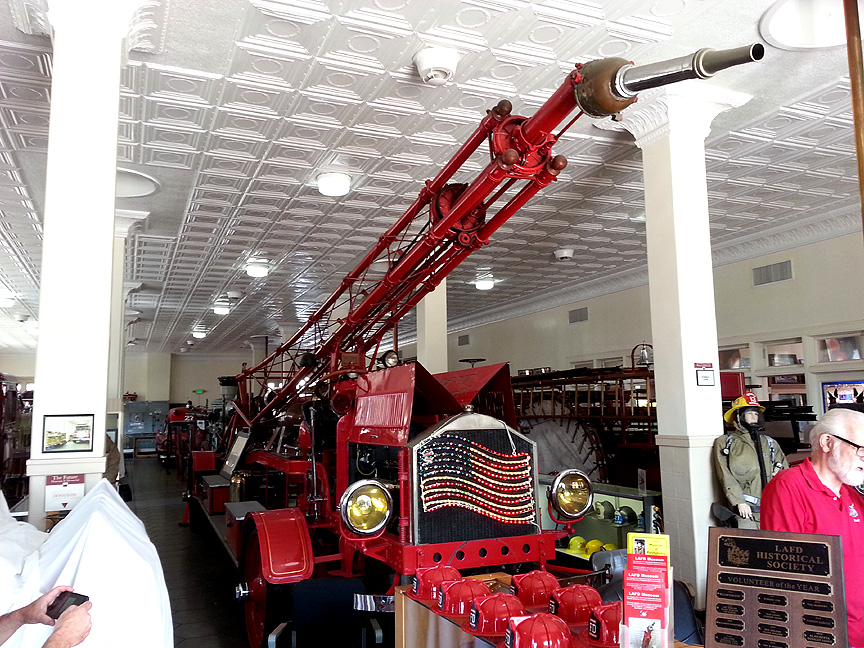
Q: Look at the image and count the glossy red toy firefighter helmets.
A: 7